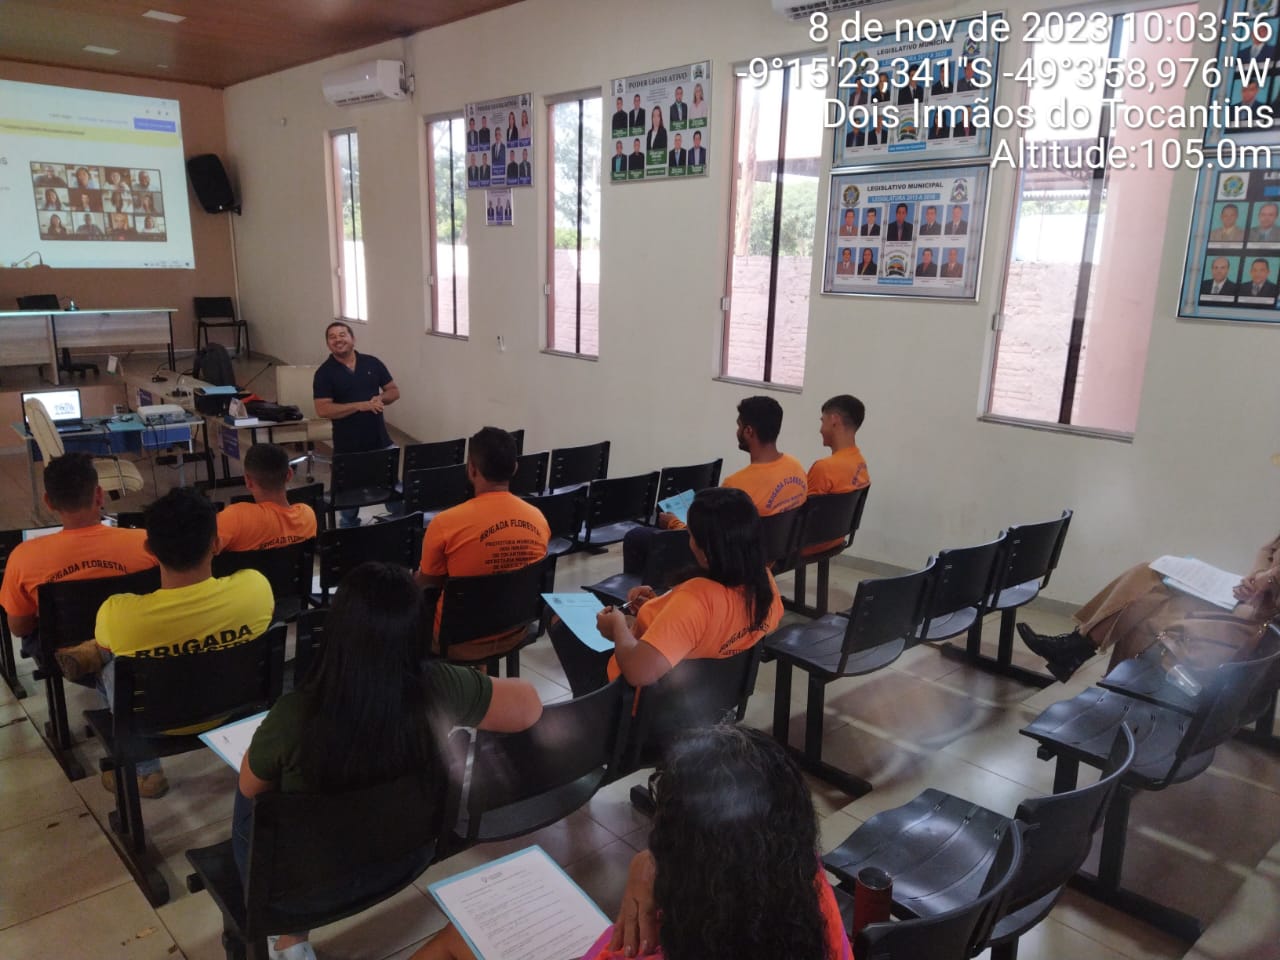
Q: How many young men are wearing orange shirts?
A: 5